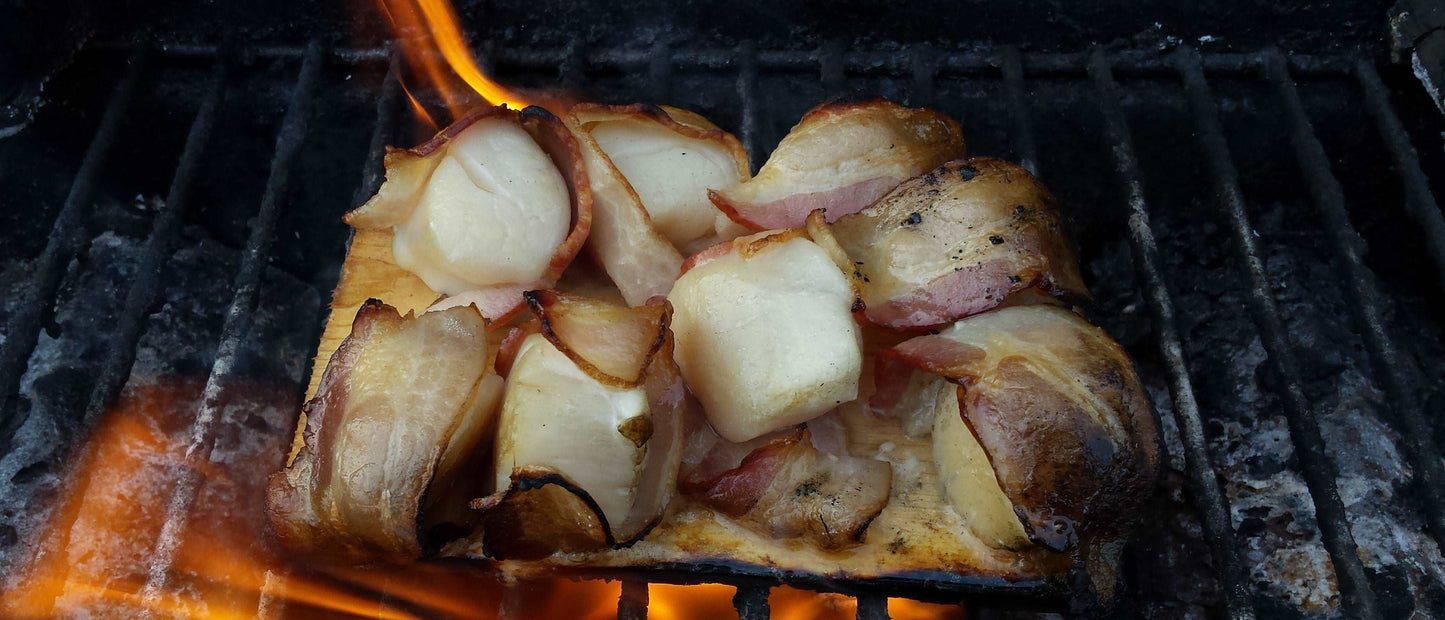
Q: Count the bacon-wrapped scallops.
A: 8